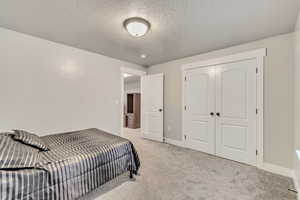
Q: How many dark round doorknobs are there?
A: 3